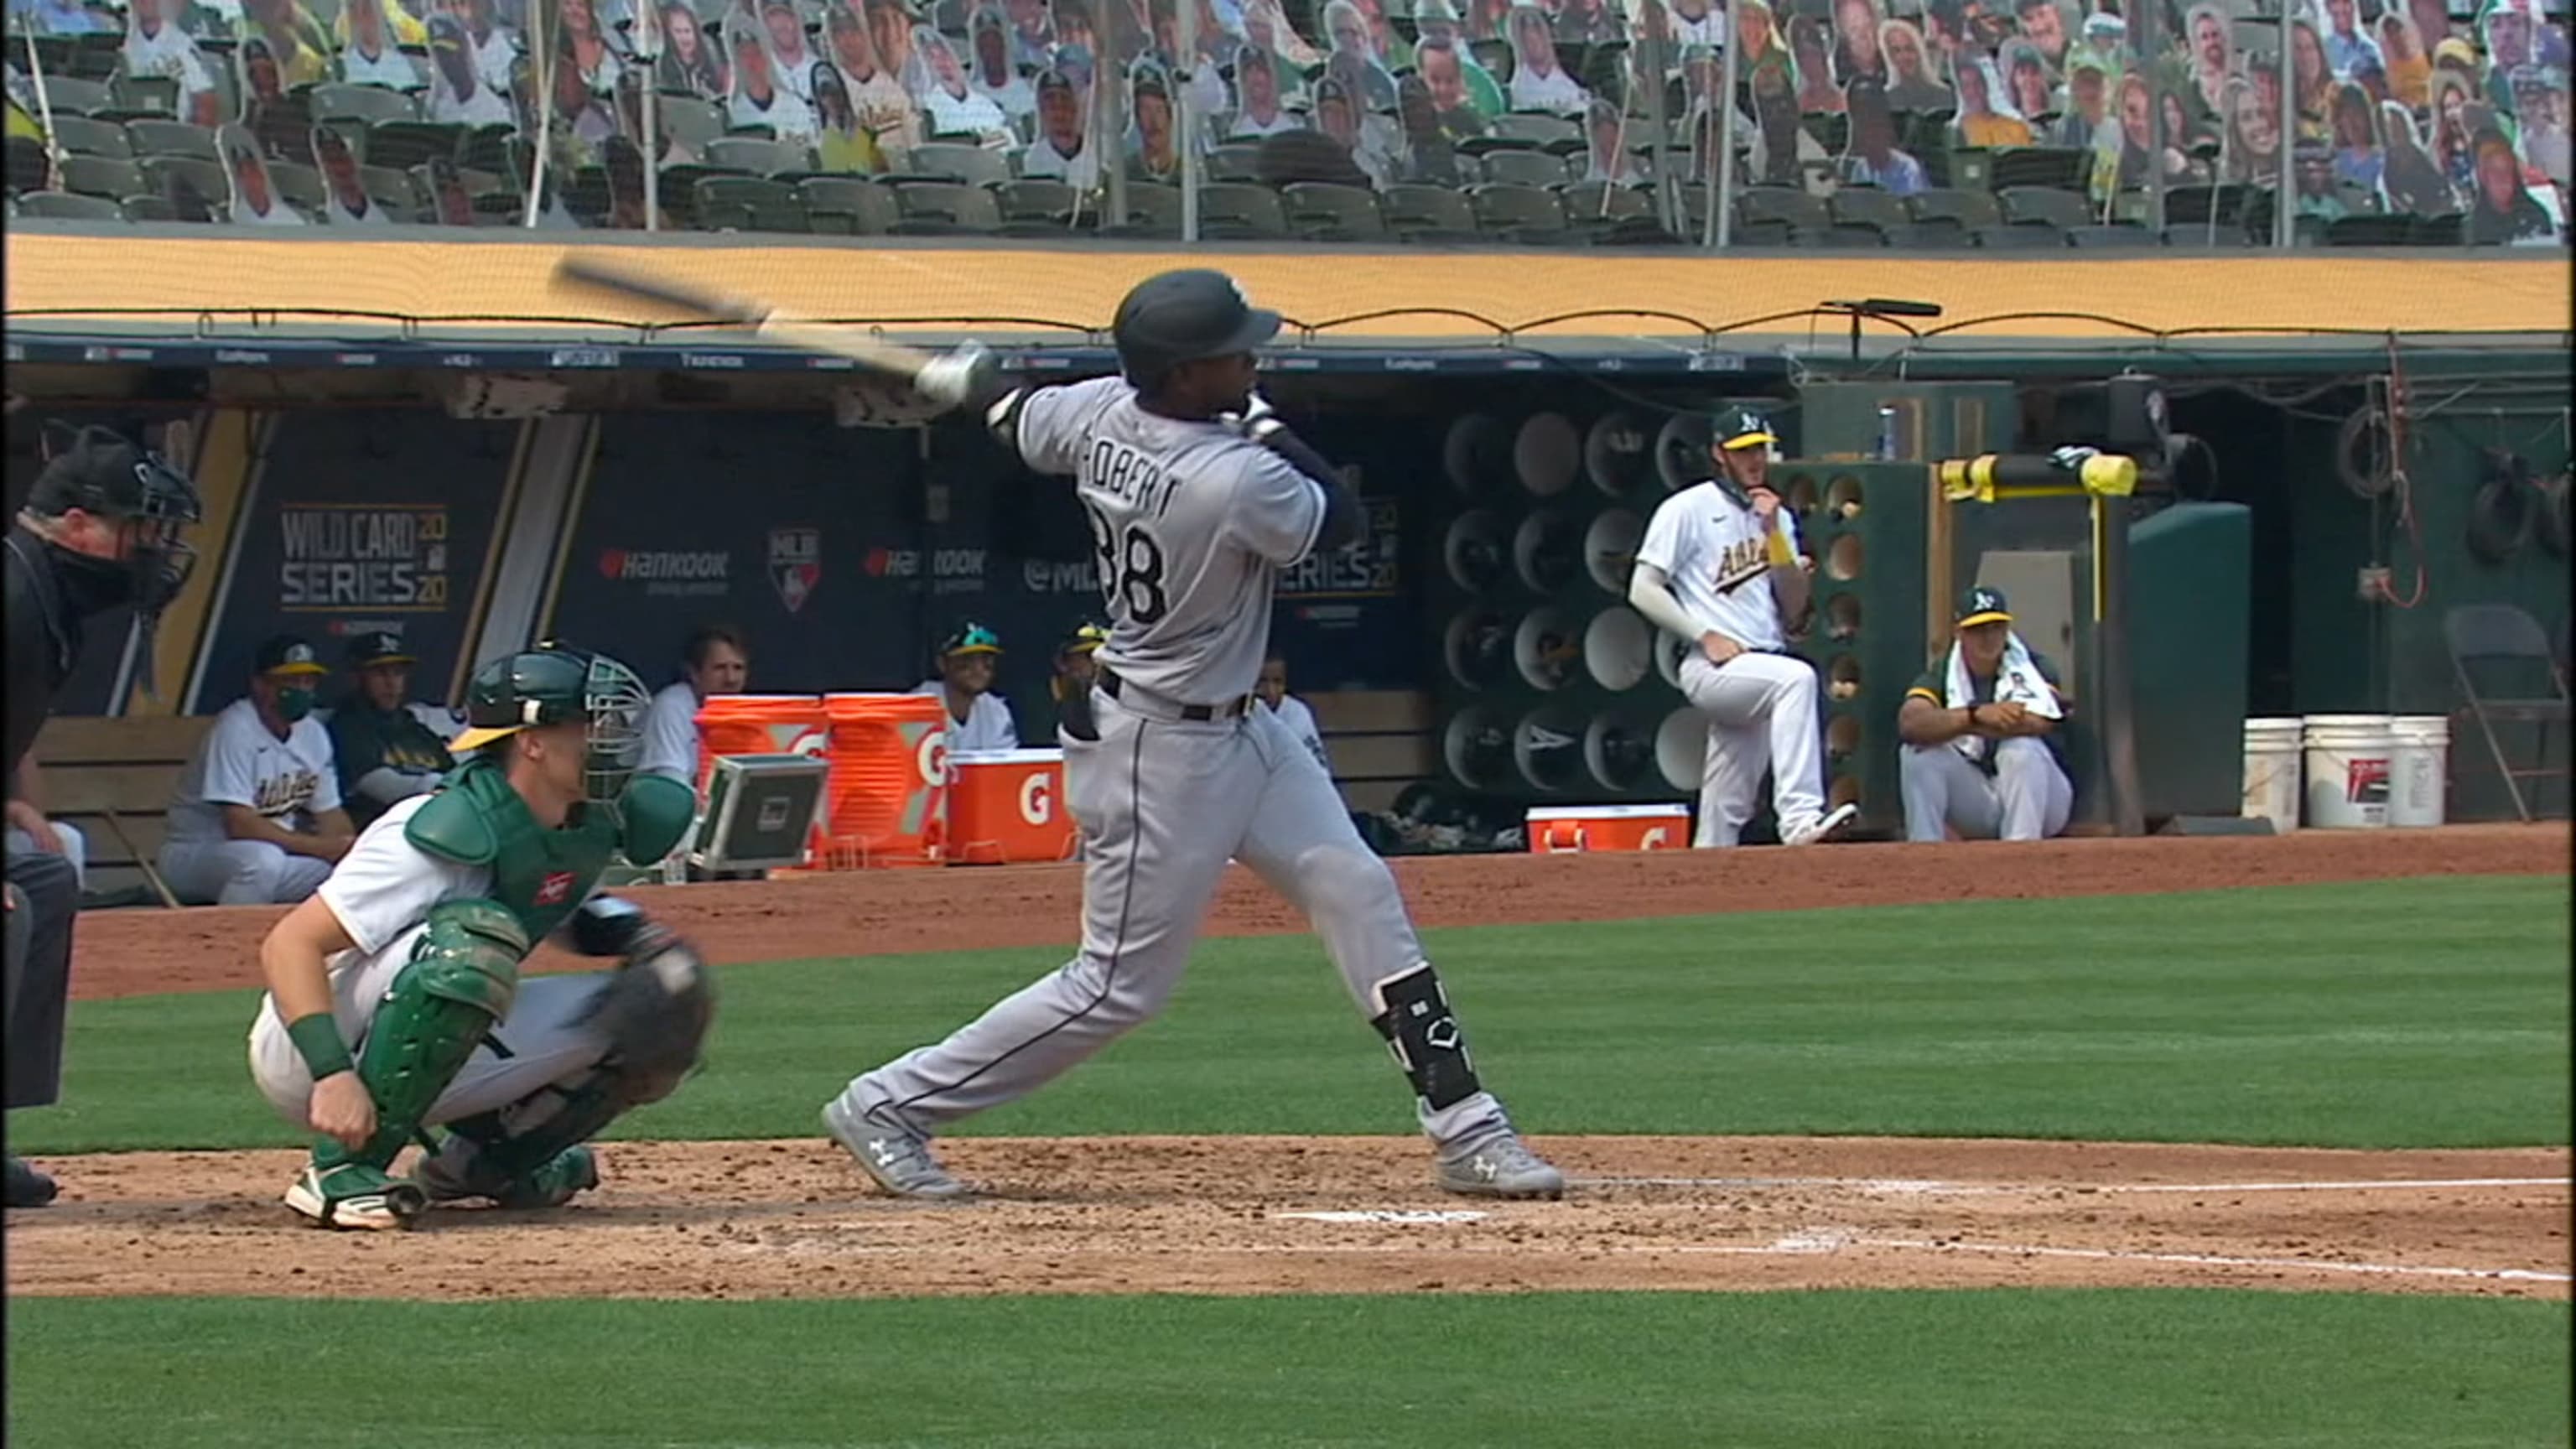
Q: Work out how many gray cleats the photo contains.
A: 2